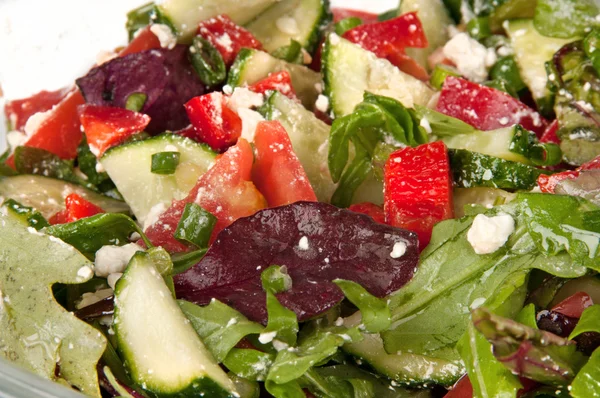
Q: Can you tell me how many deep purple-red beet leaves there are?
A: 2